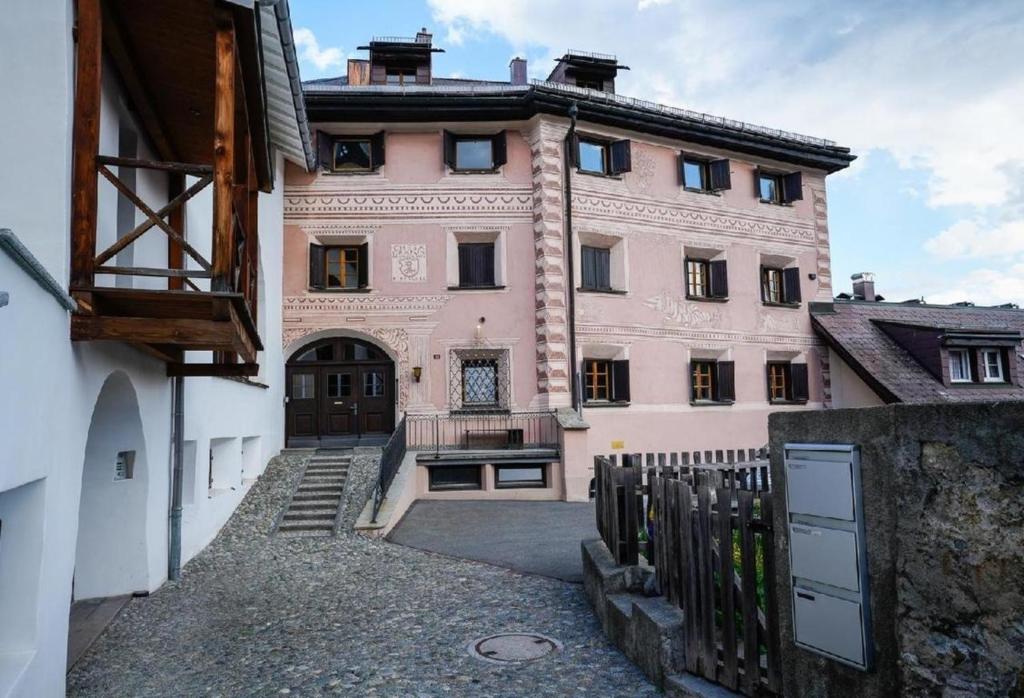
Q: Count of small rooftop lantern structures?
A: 2